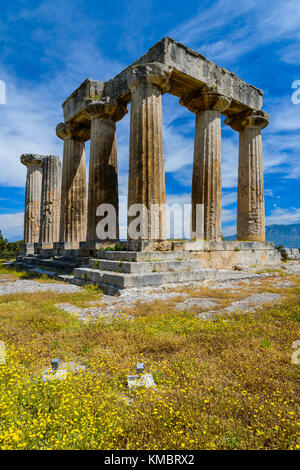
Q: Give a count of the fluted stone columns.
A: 7